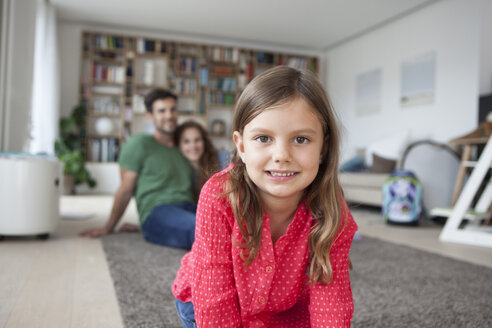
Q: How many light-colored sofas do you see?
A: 1